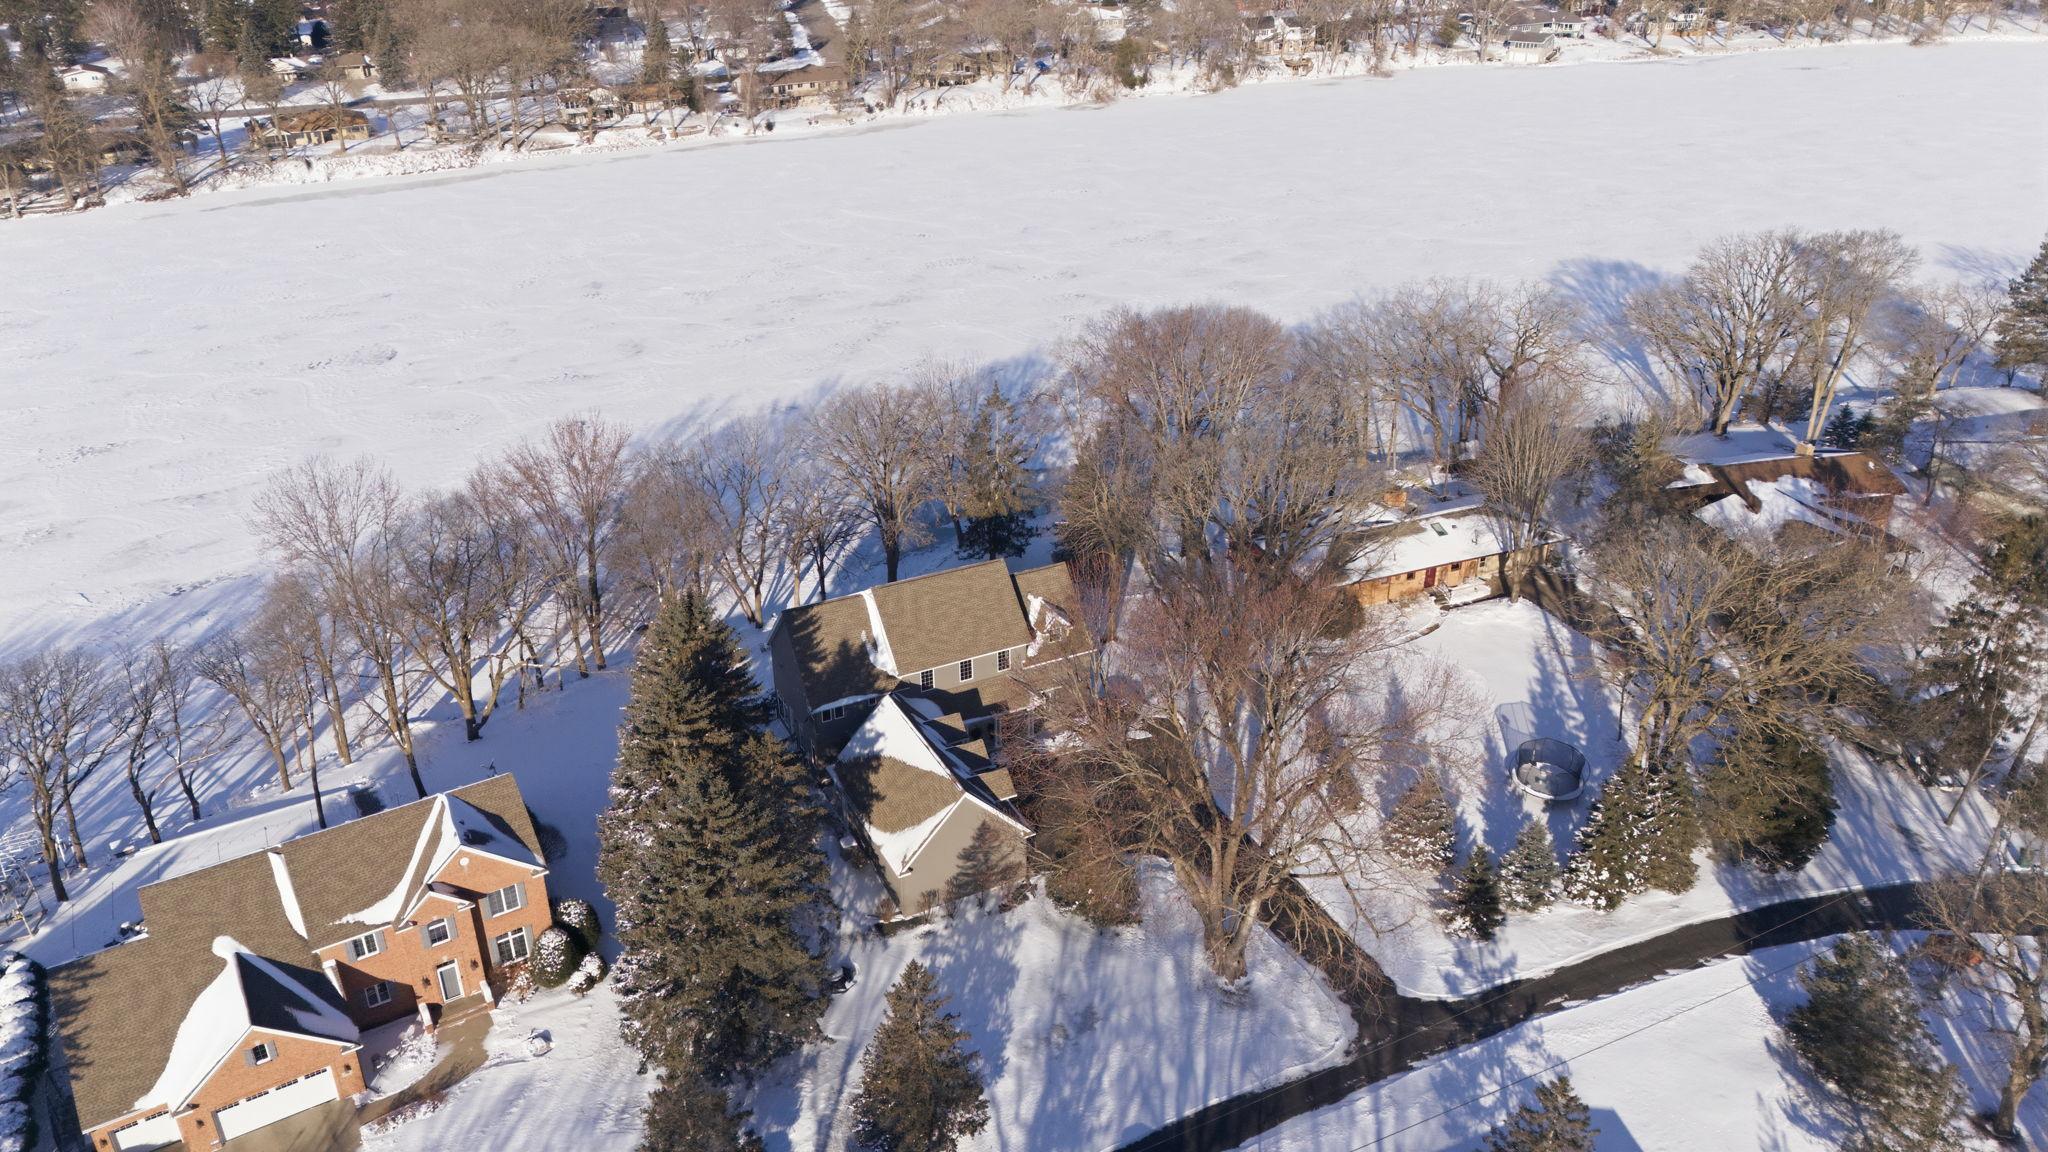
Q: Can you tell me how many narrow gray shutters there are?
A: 12